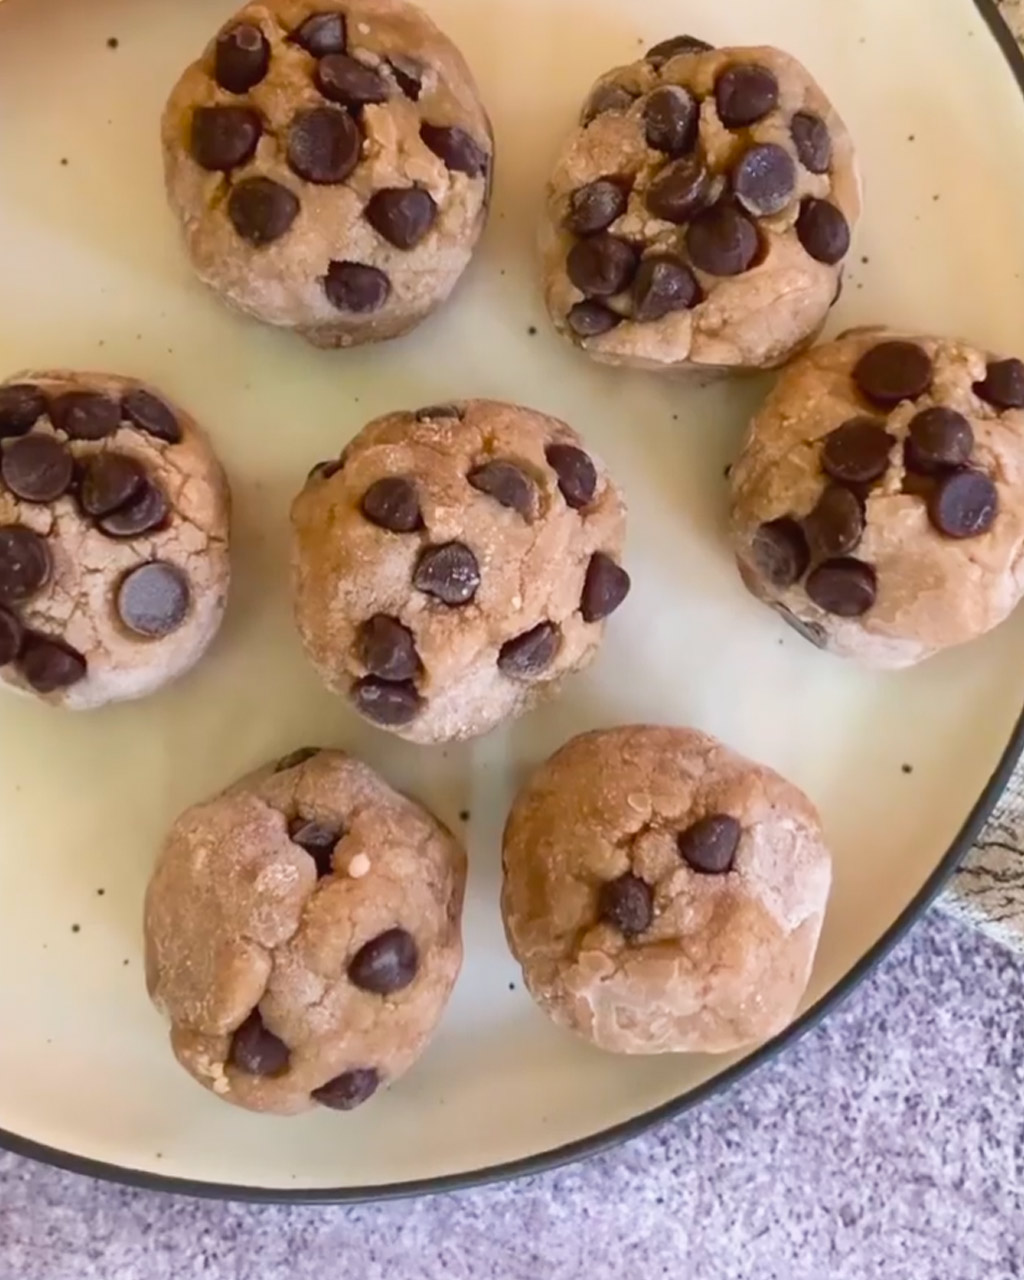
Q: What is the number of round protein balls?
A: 7